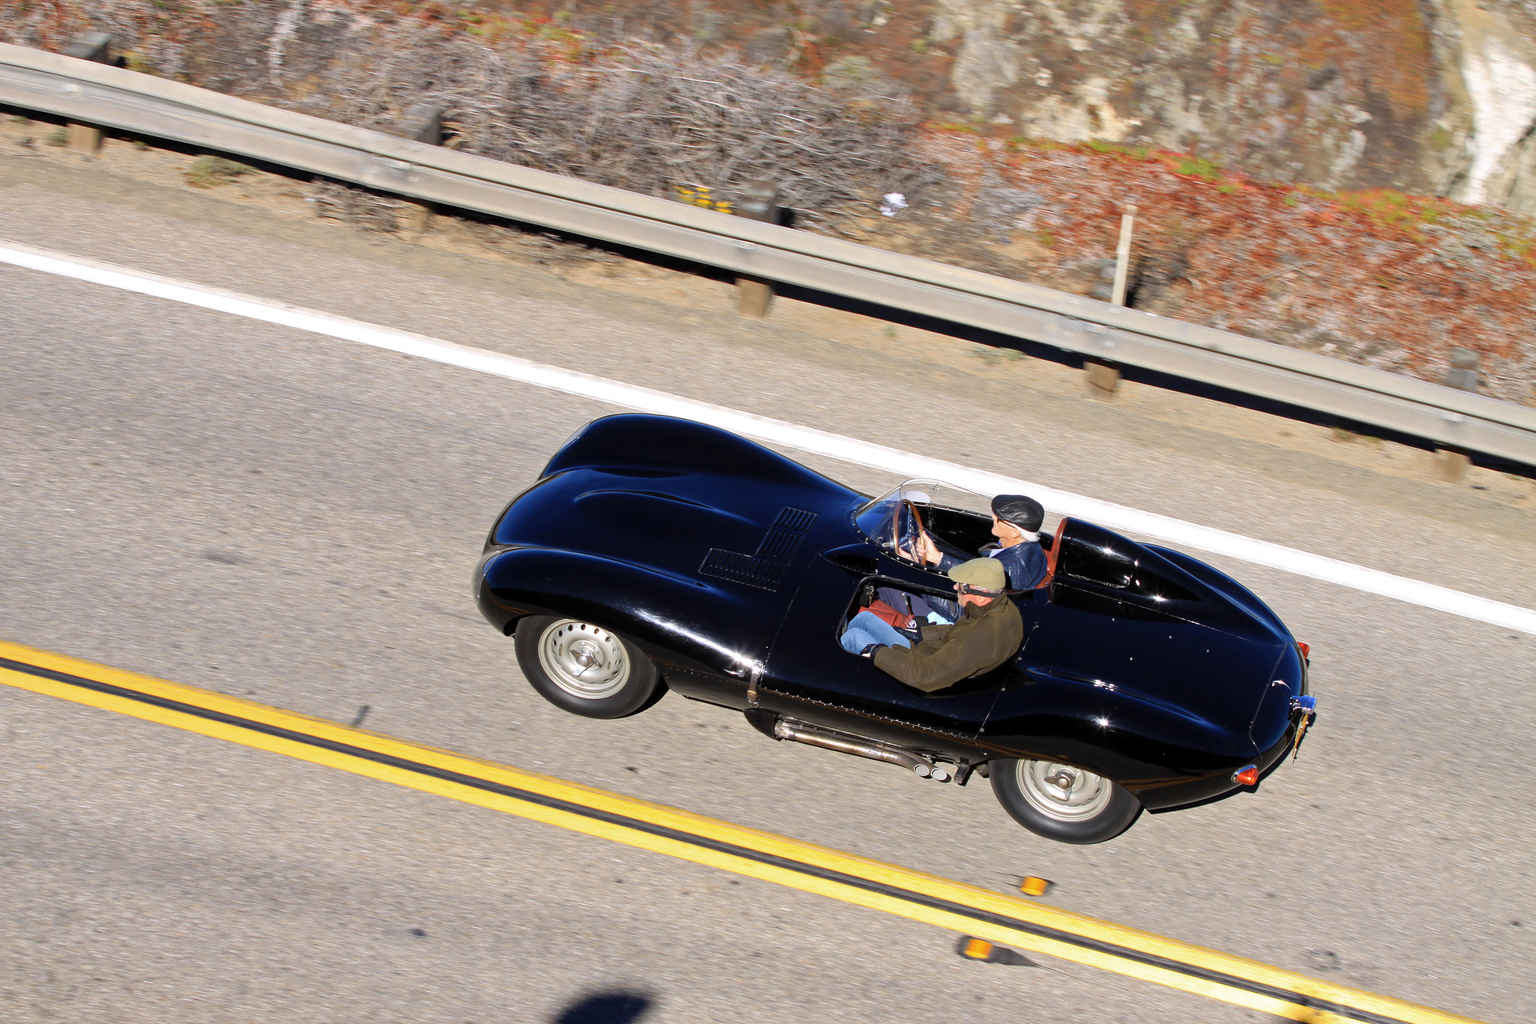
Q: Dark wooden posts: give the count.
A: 5